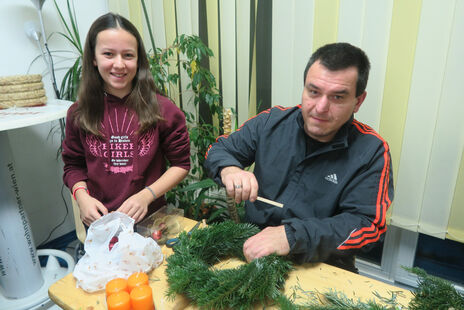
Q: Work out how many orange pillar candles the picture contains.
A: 4